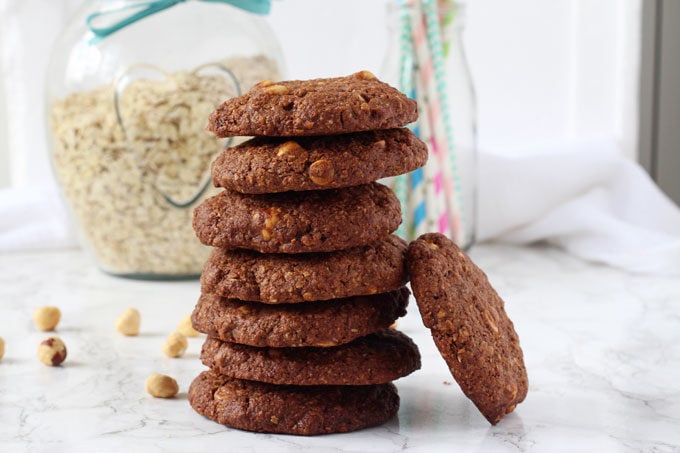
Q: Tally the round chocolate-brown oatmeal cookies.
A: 8